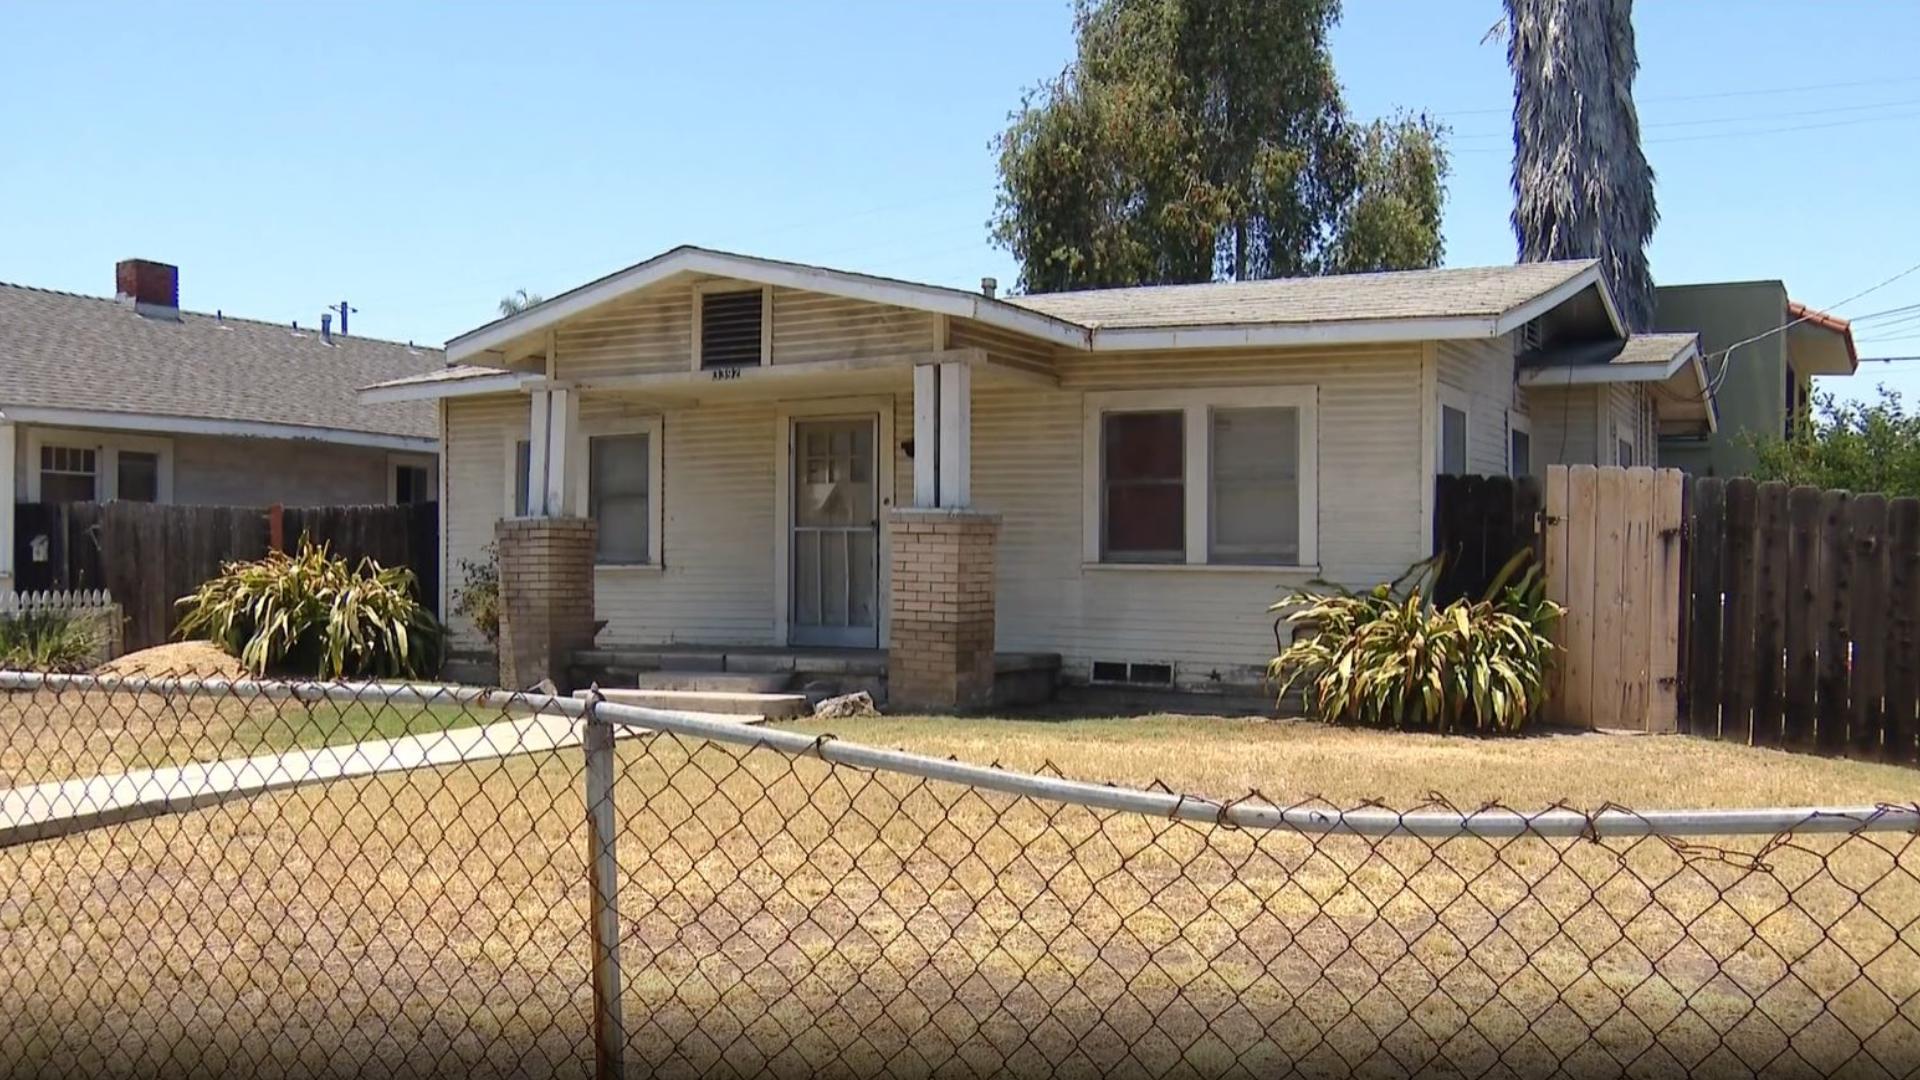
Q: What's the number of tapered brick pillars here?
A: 2